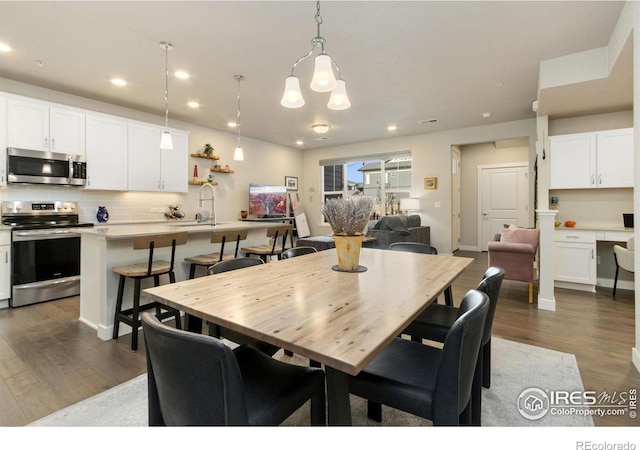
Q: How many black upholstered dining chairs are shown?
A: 6